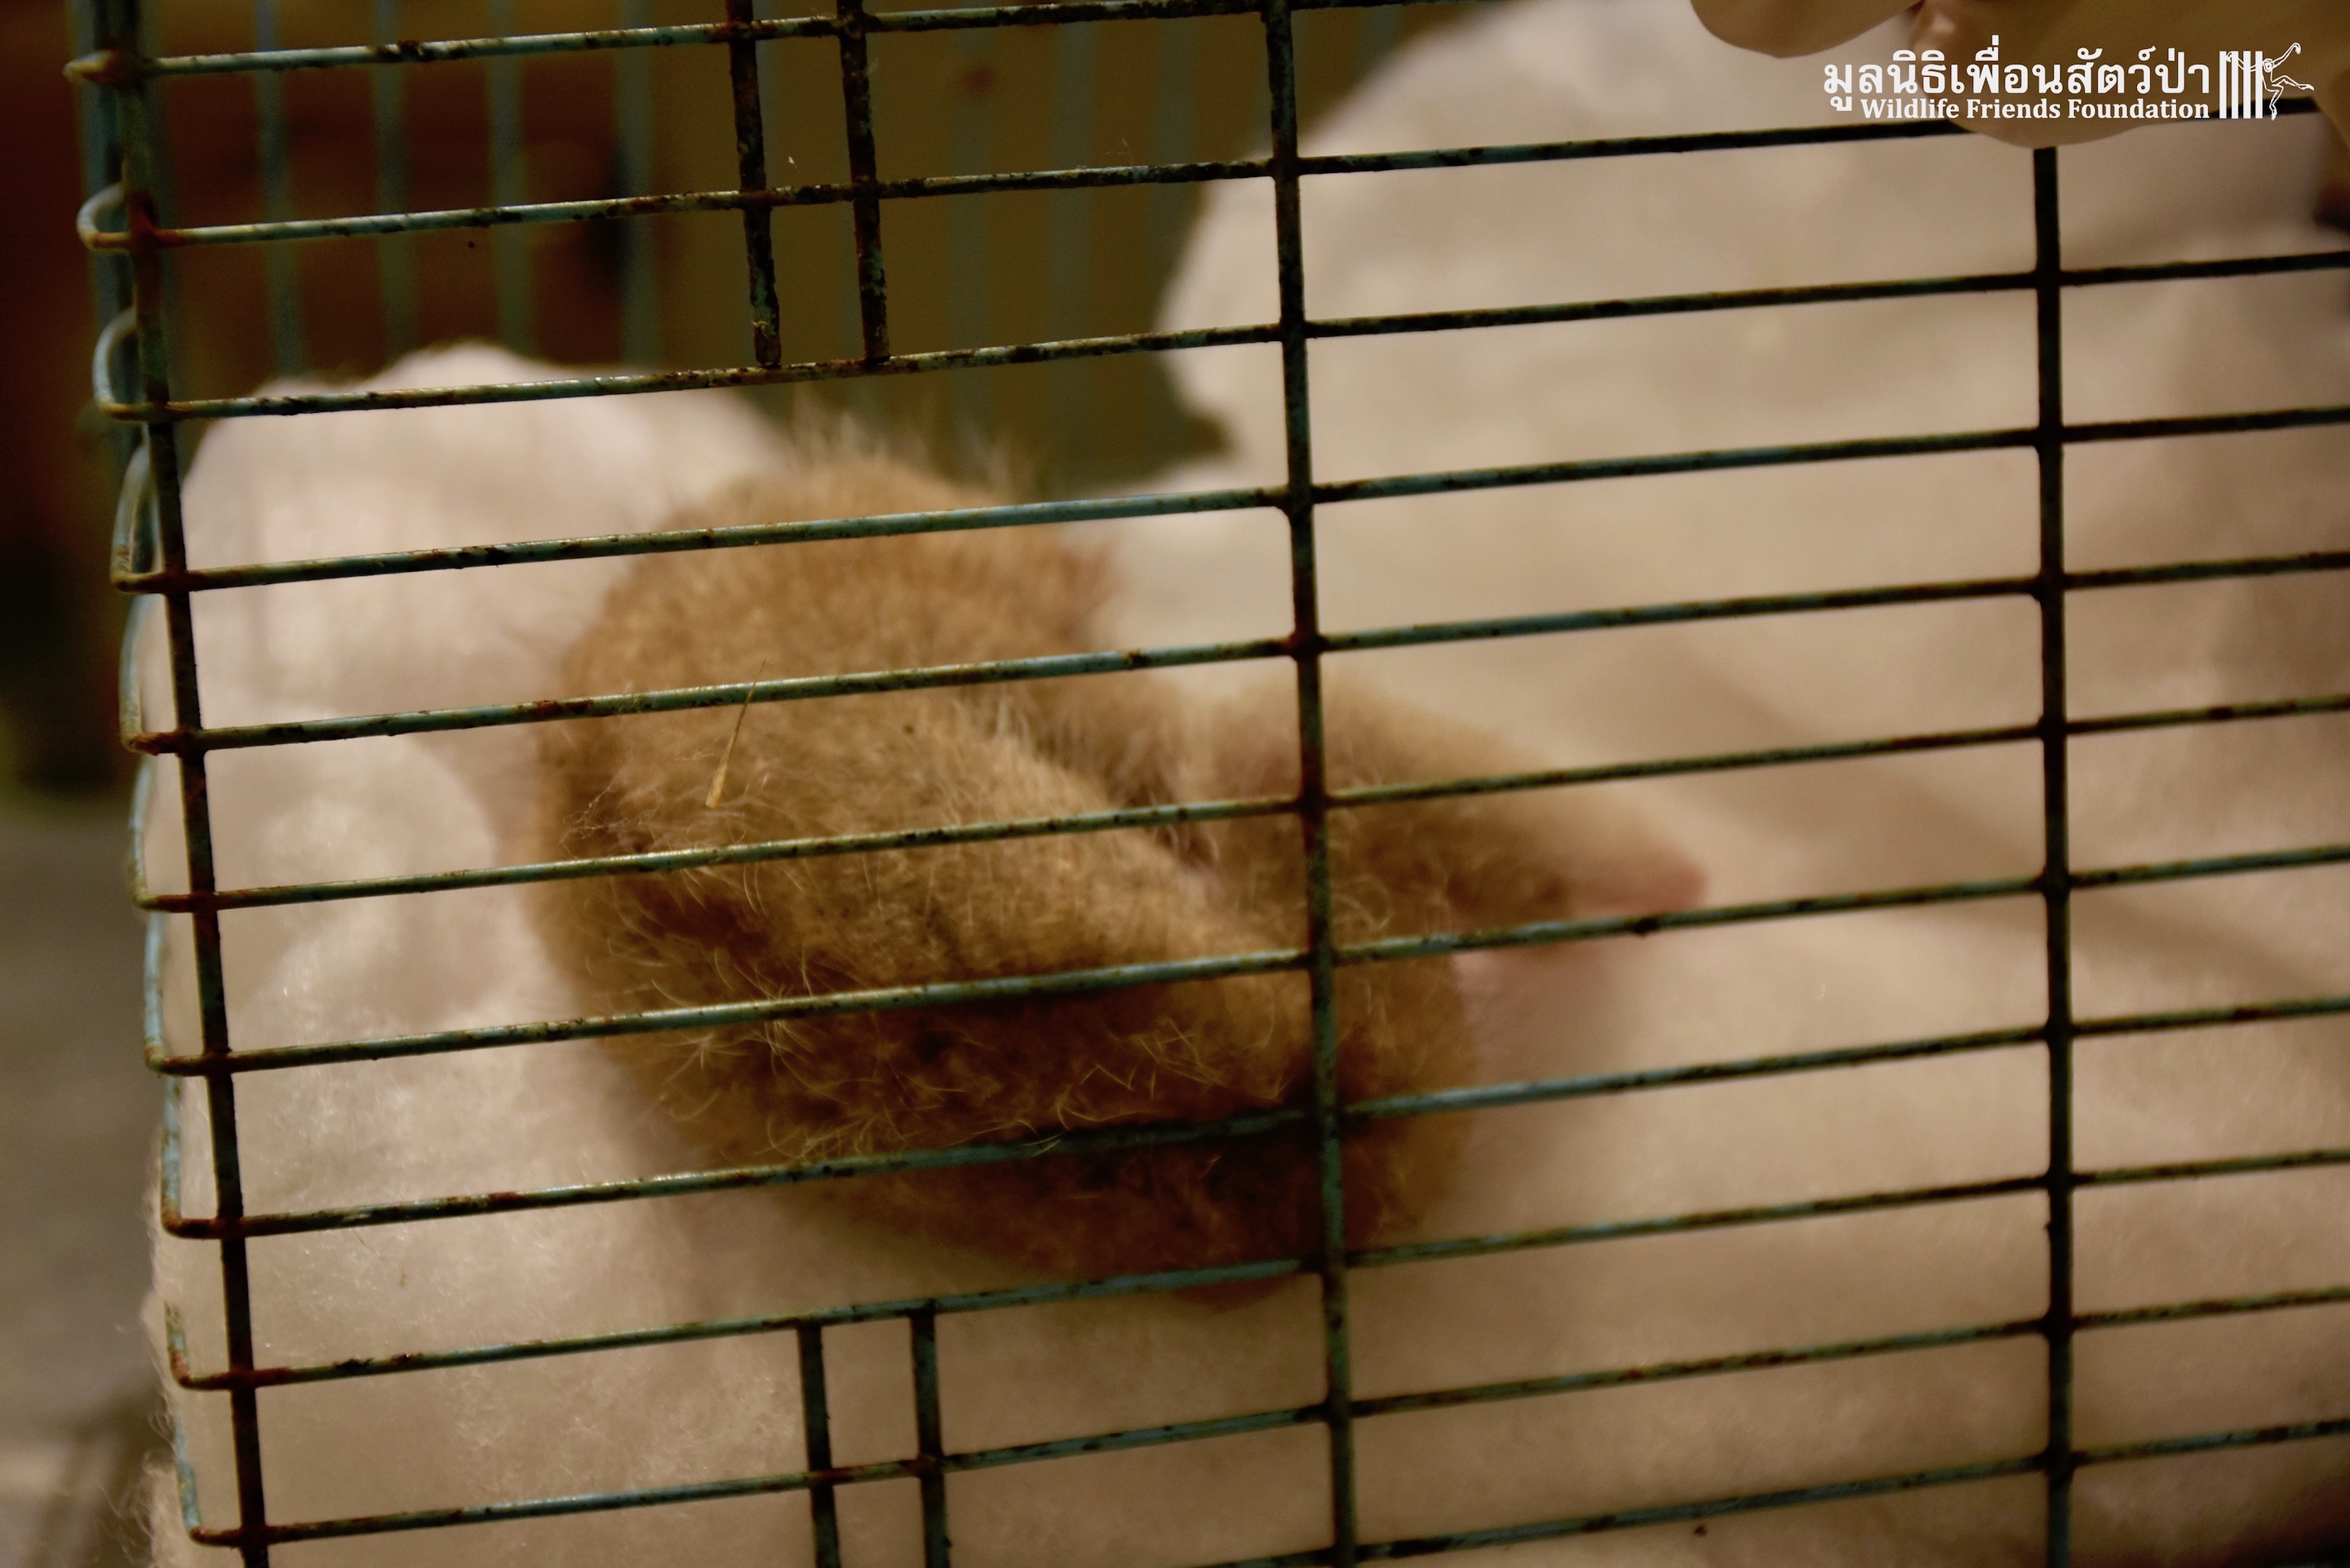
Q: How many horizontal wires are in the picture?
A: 11